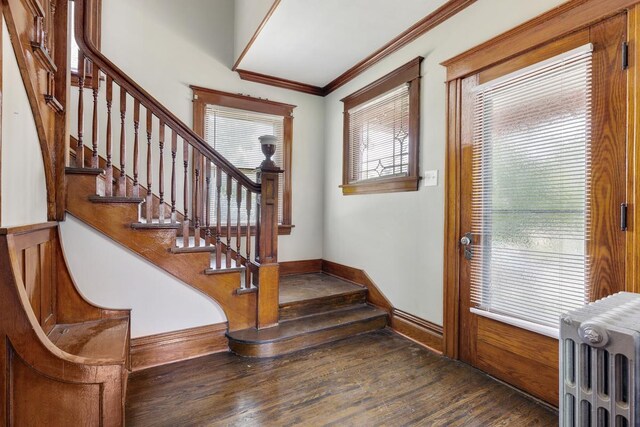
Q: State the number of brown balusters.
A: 15